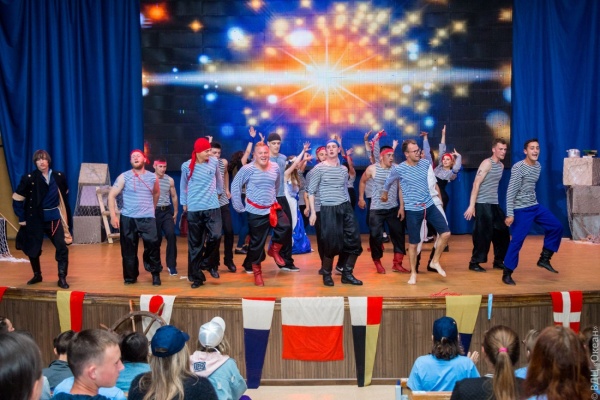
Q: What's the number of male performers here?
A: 13